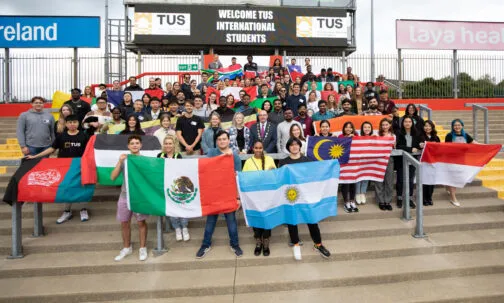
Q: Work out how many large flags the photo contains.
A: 6